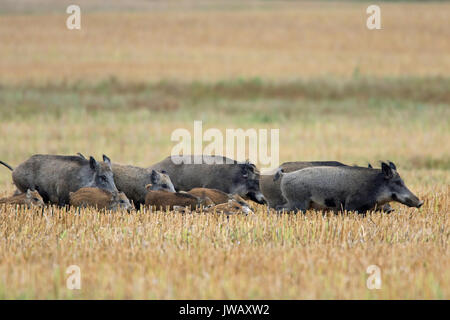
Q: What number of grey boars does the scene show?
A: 5